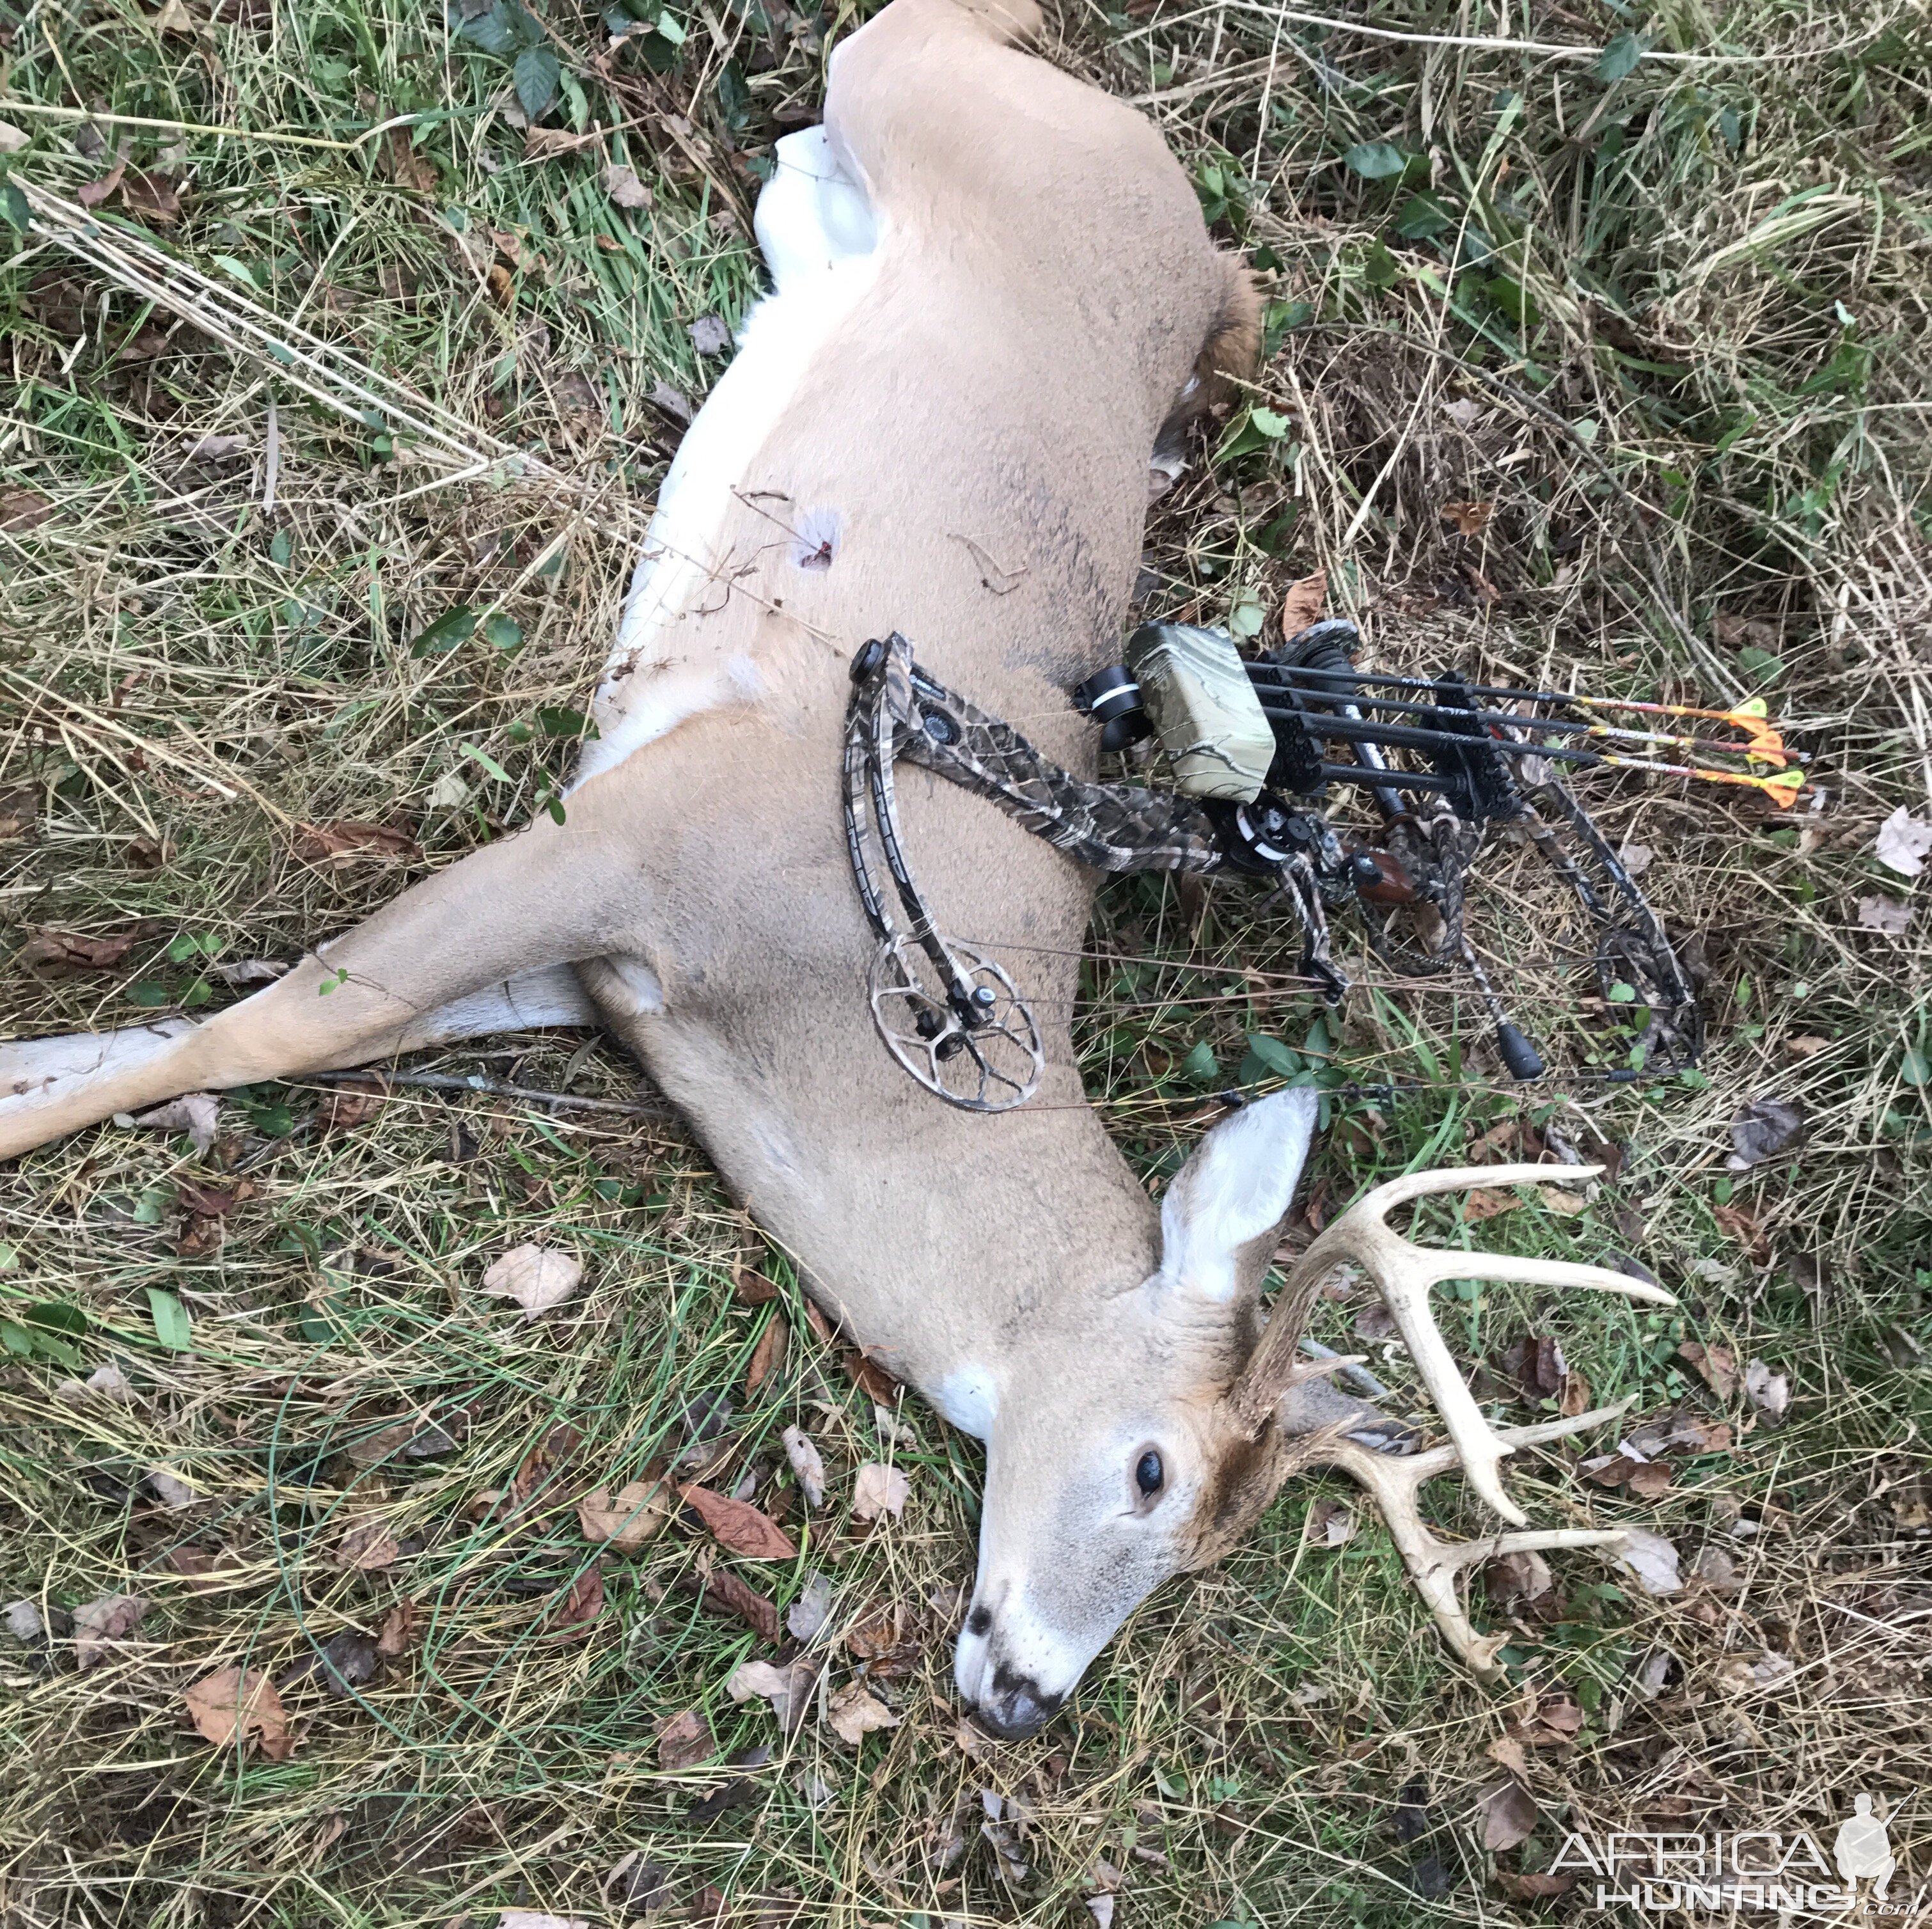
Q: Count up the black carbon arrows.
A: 3